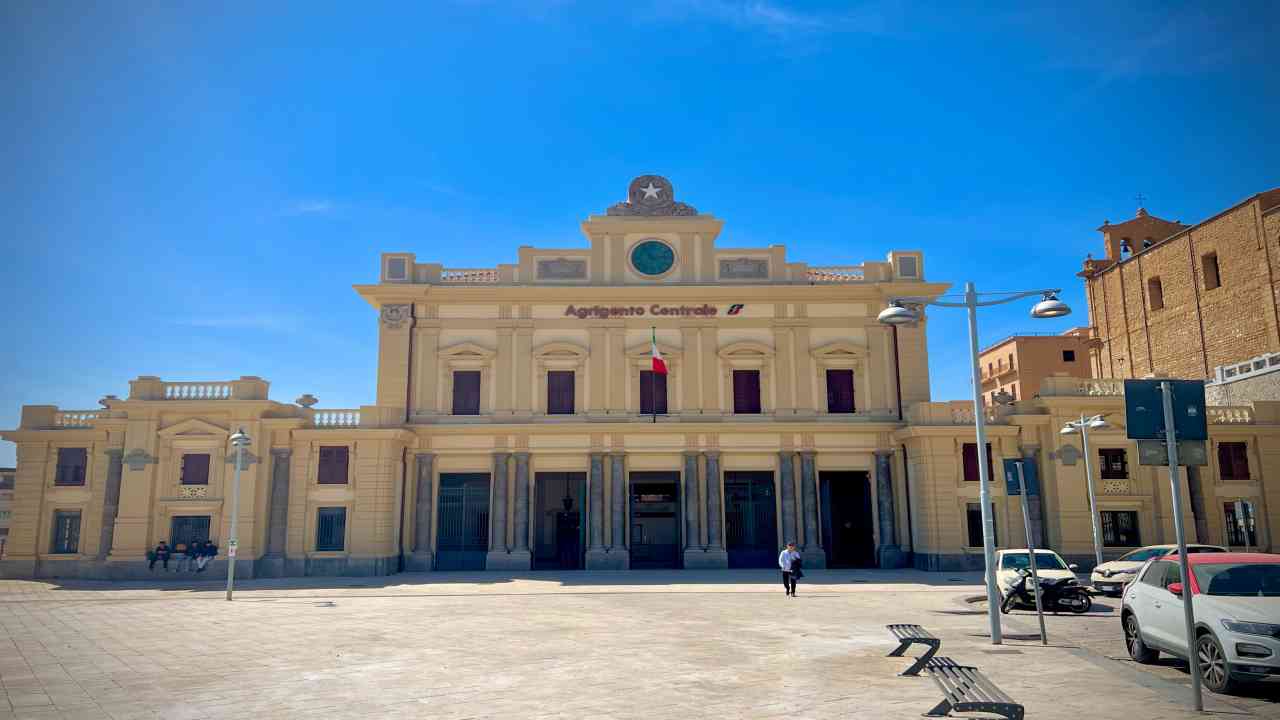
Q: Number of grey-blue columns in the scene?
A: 14